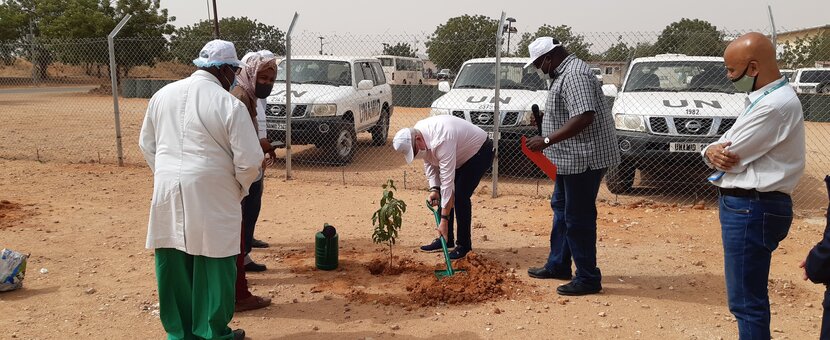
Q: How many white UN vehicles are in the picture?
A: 3